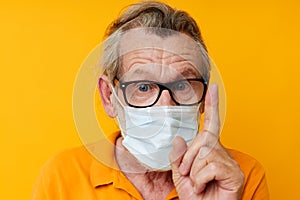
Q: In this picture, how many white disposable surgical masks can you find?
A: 1